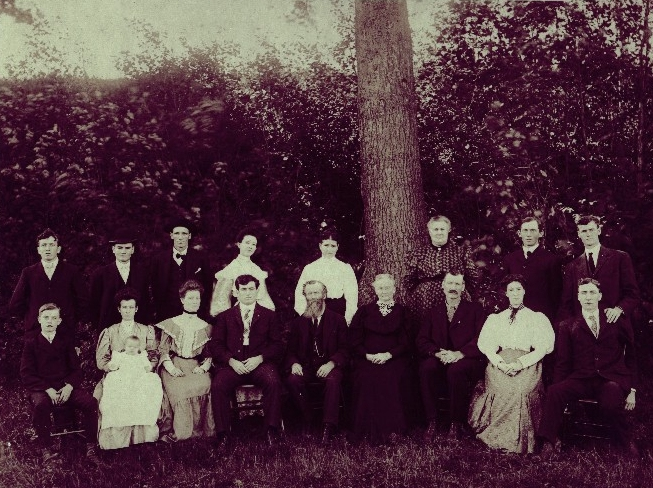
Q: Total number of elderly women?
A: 2